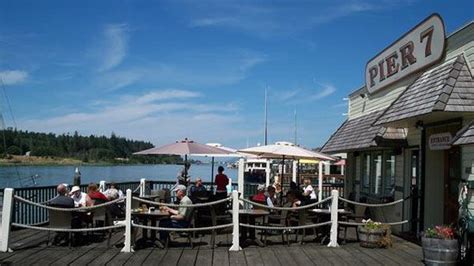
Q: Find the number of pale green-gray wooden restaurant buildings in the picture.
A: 1